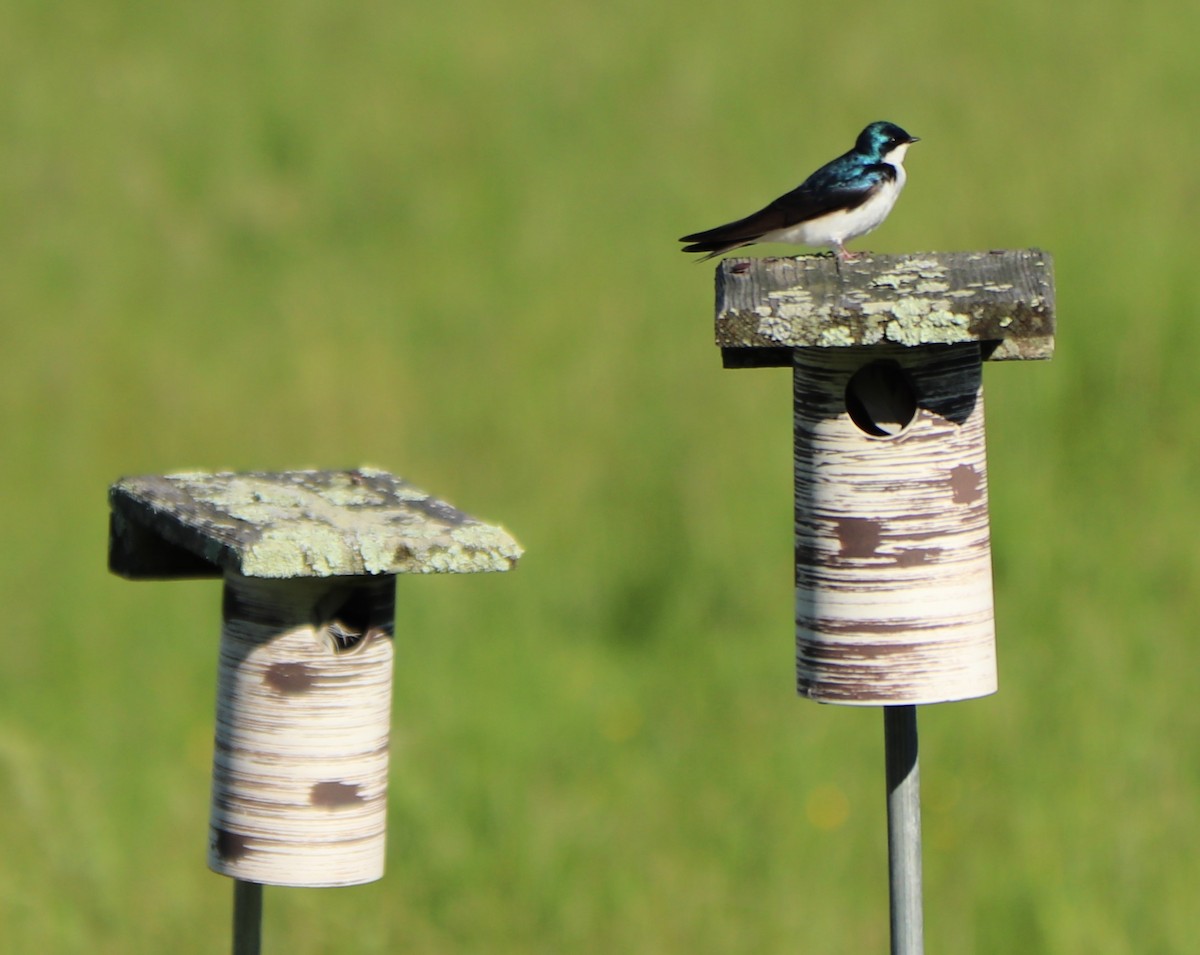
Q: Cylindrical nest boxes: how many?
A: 2